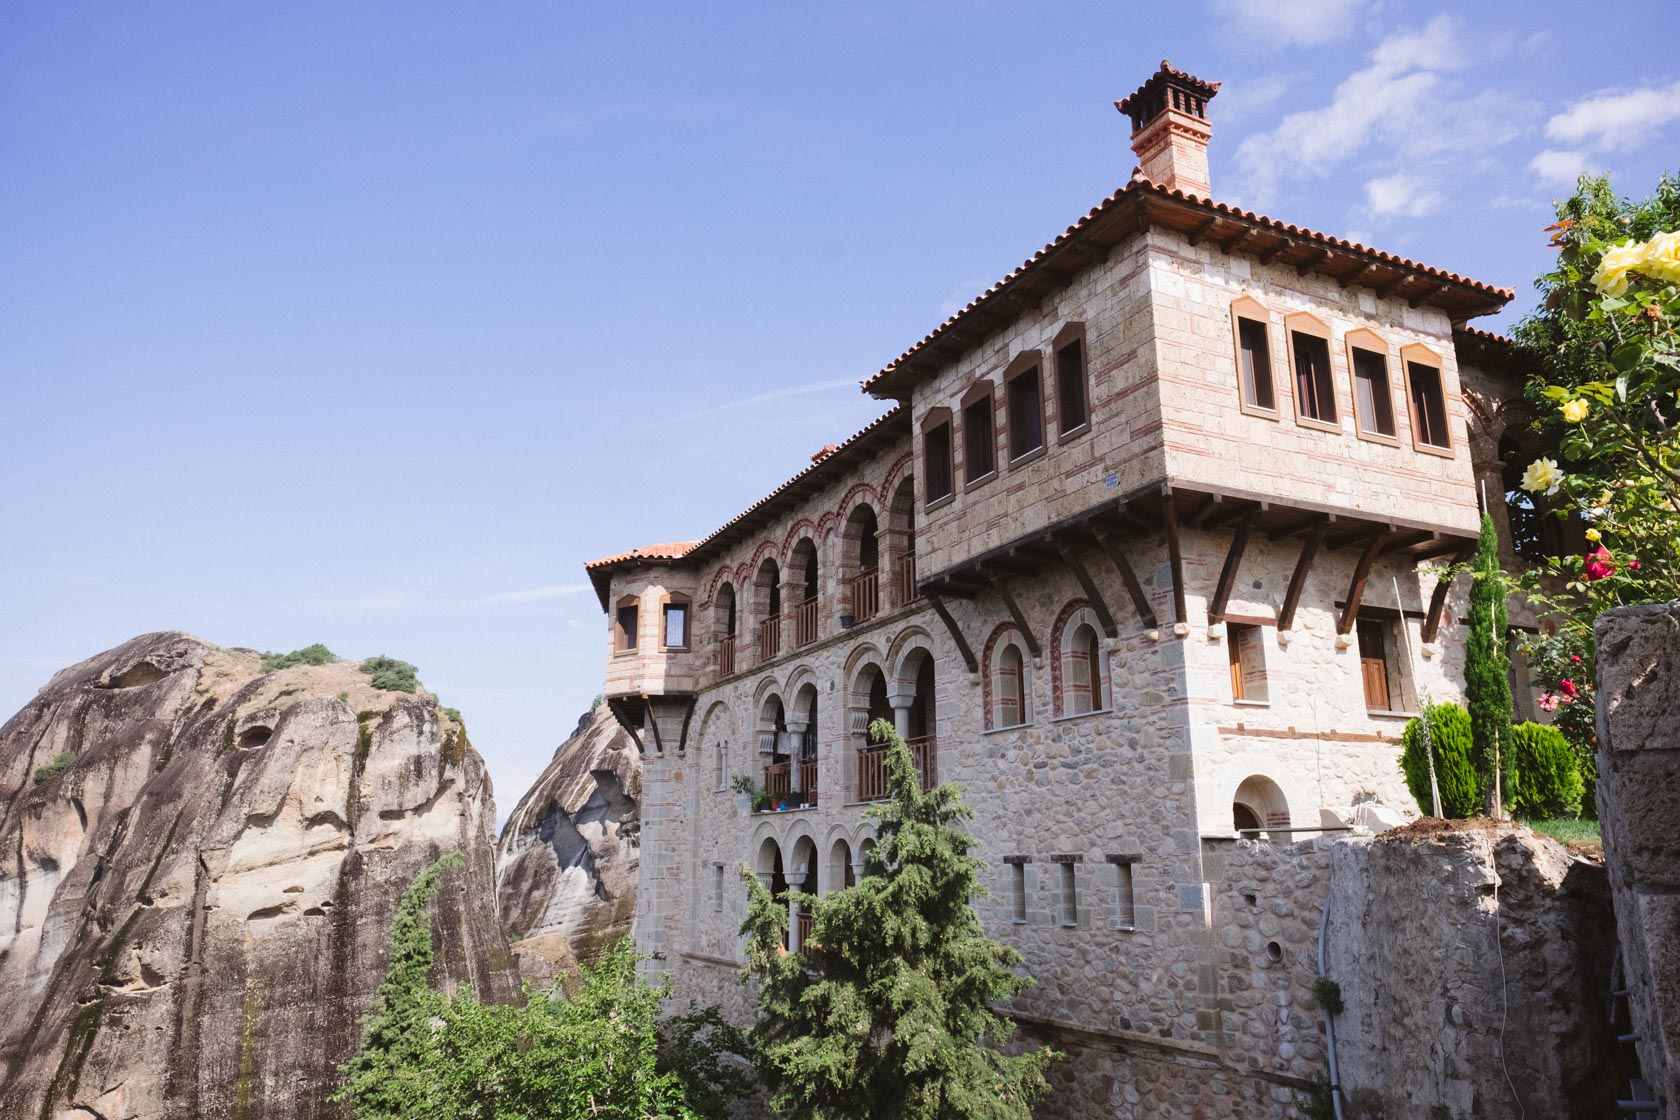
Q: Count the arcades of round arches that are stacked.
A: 3